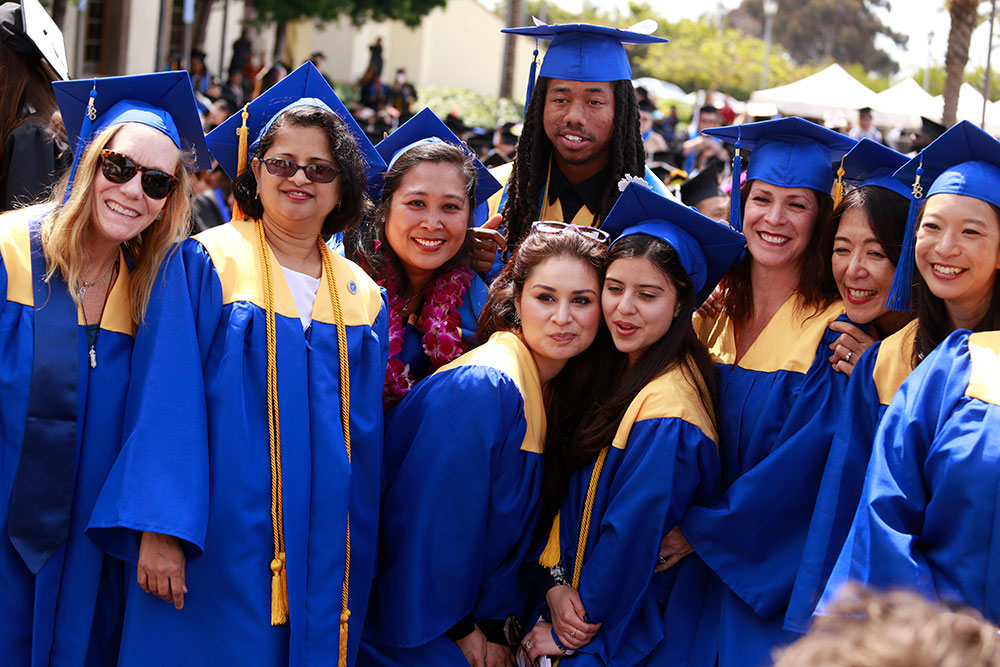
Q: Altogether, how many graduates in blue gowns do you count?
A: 9